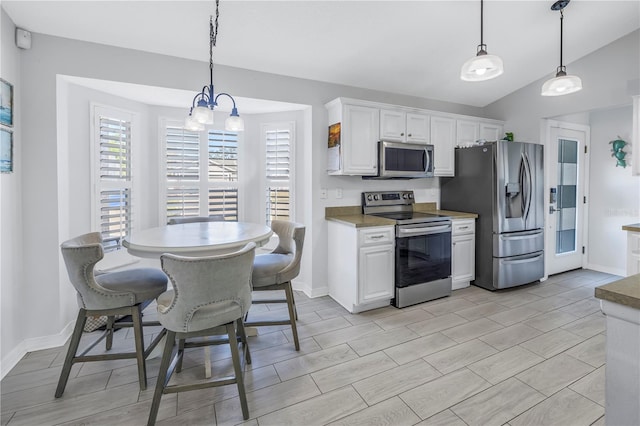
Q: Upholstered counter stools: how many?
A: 4